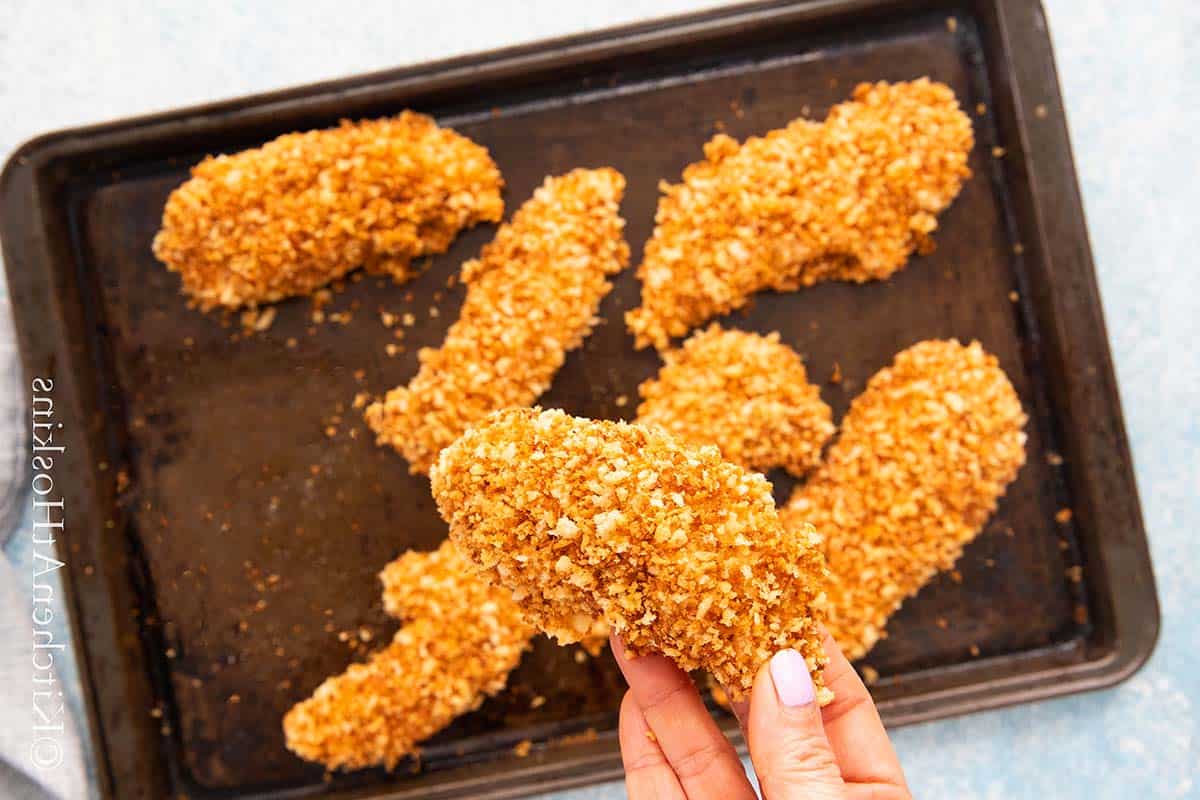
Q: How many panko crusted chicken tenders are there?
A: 7